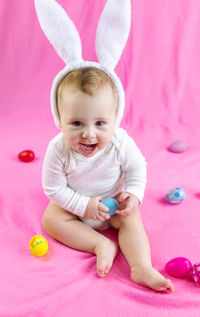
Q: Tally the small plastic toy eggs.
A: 7